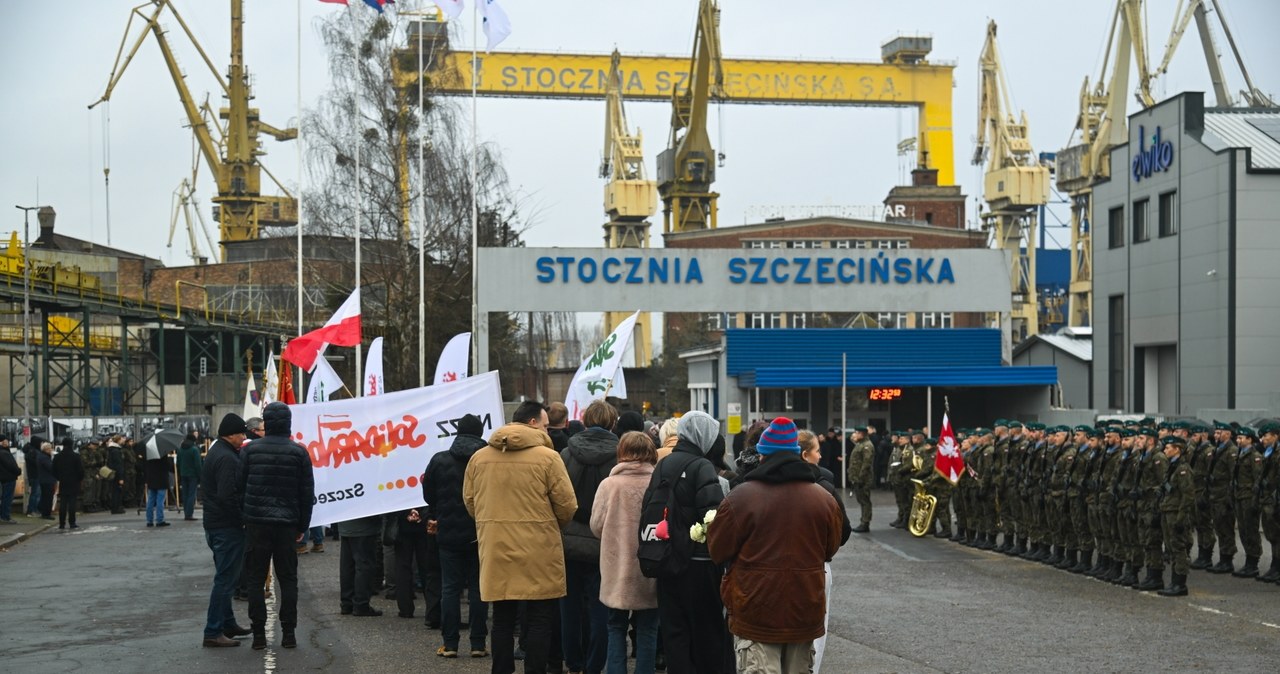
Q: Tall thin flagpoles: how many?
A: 4